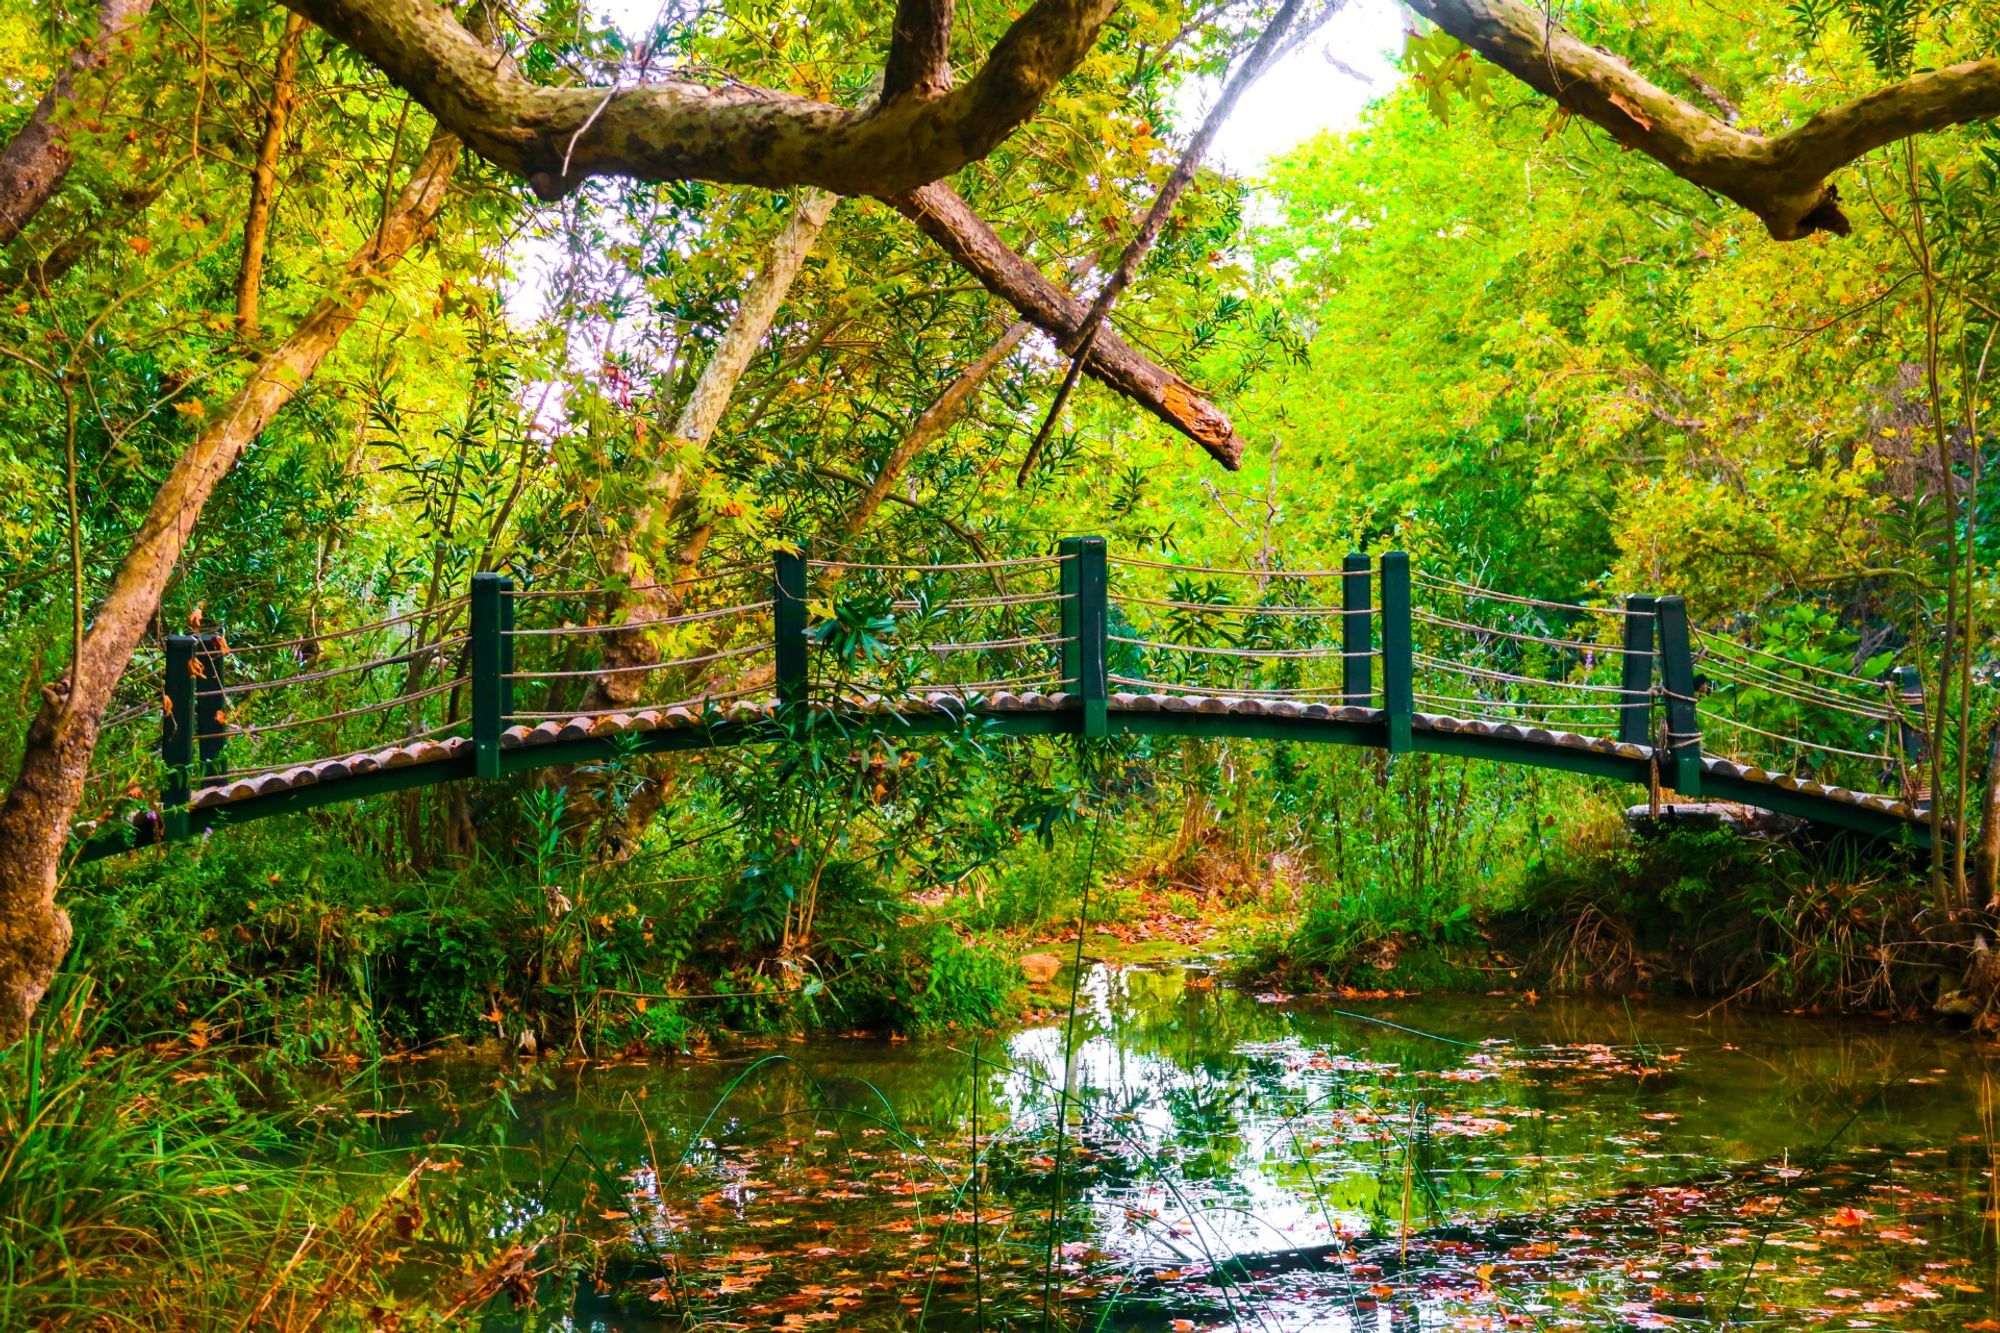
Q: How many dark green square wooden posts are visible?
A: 12